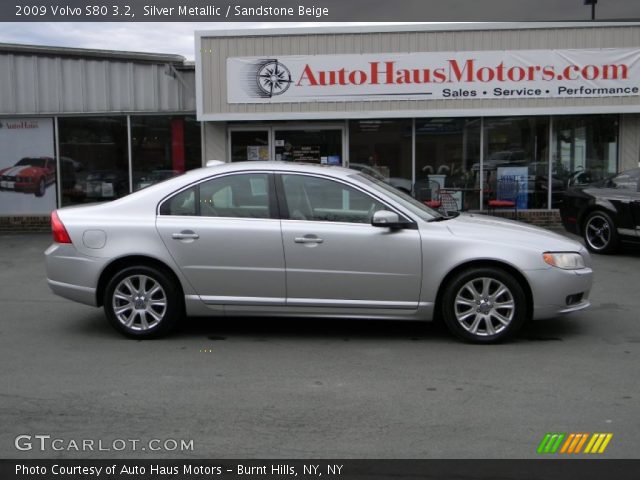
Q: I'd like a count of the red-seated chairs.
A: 2